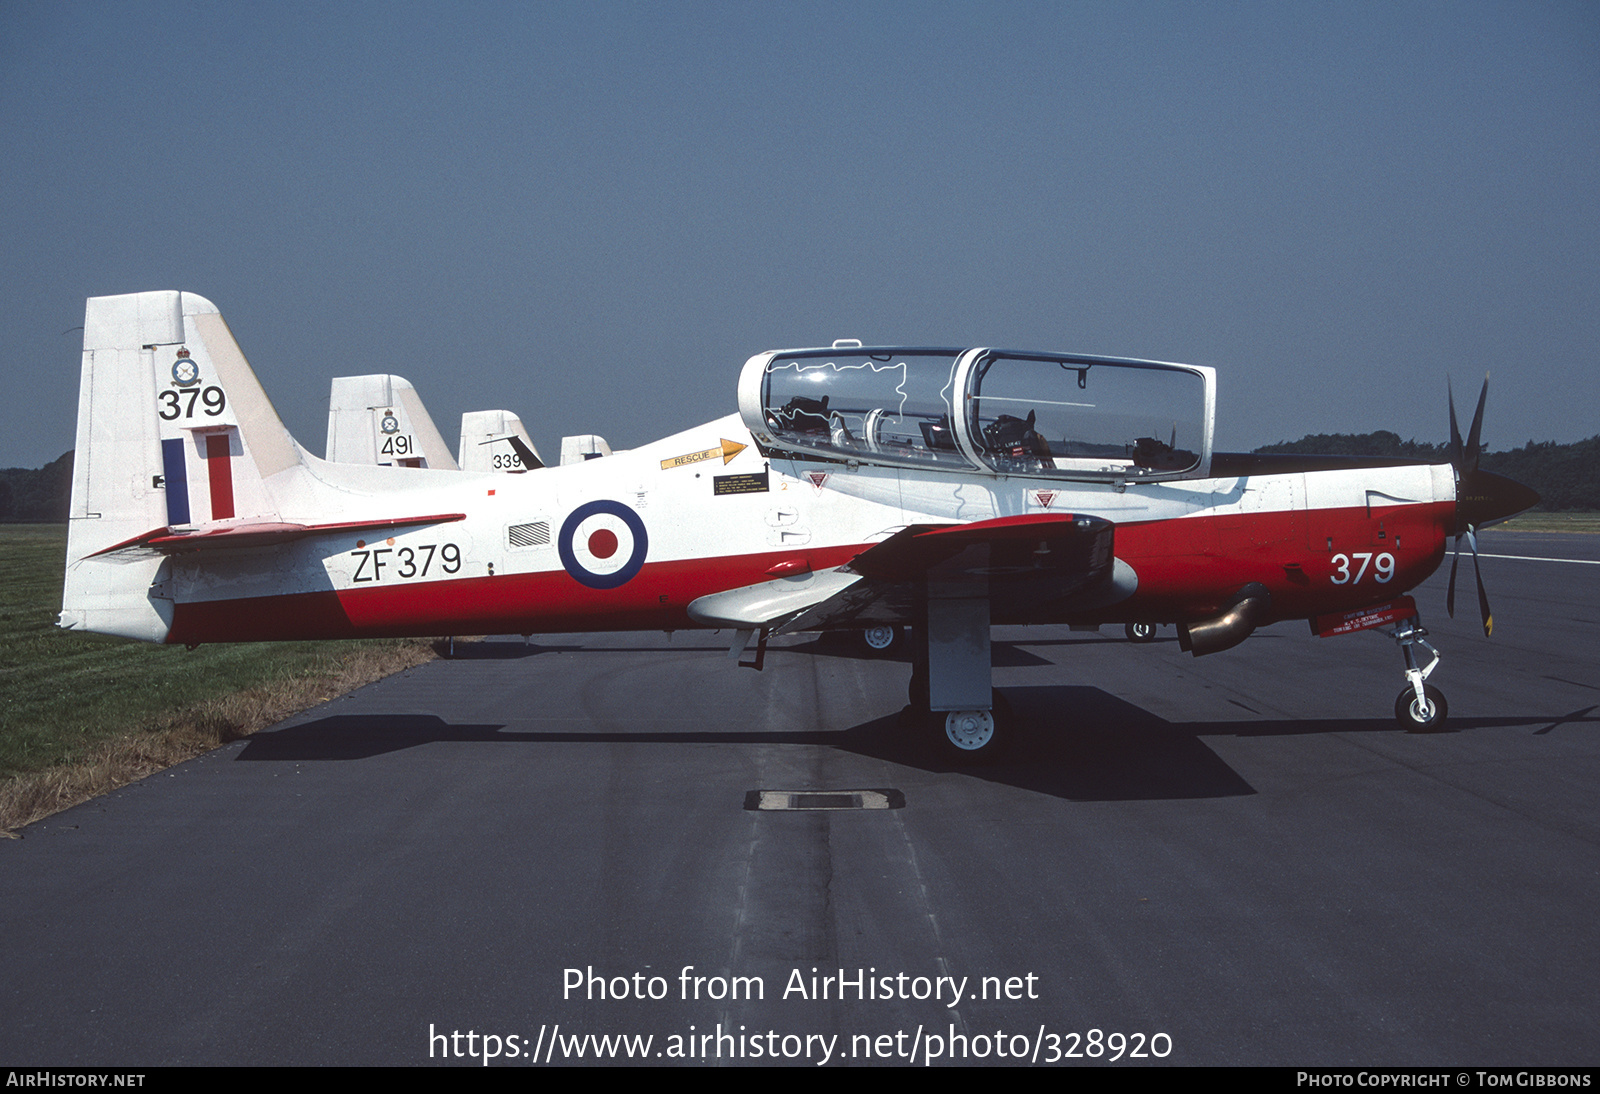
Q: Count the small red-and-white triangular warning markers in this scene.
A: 2